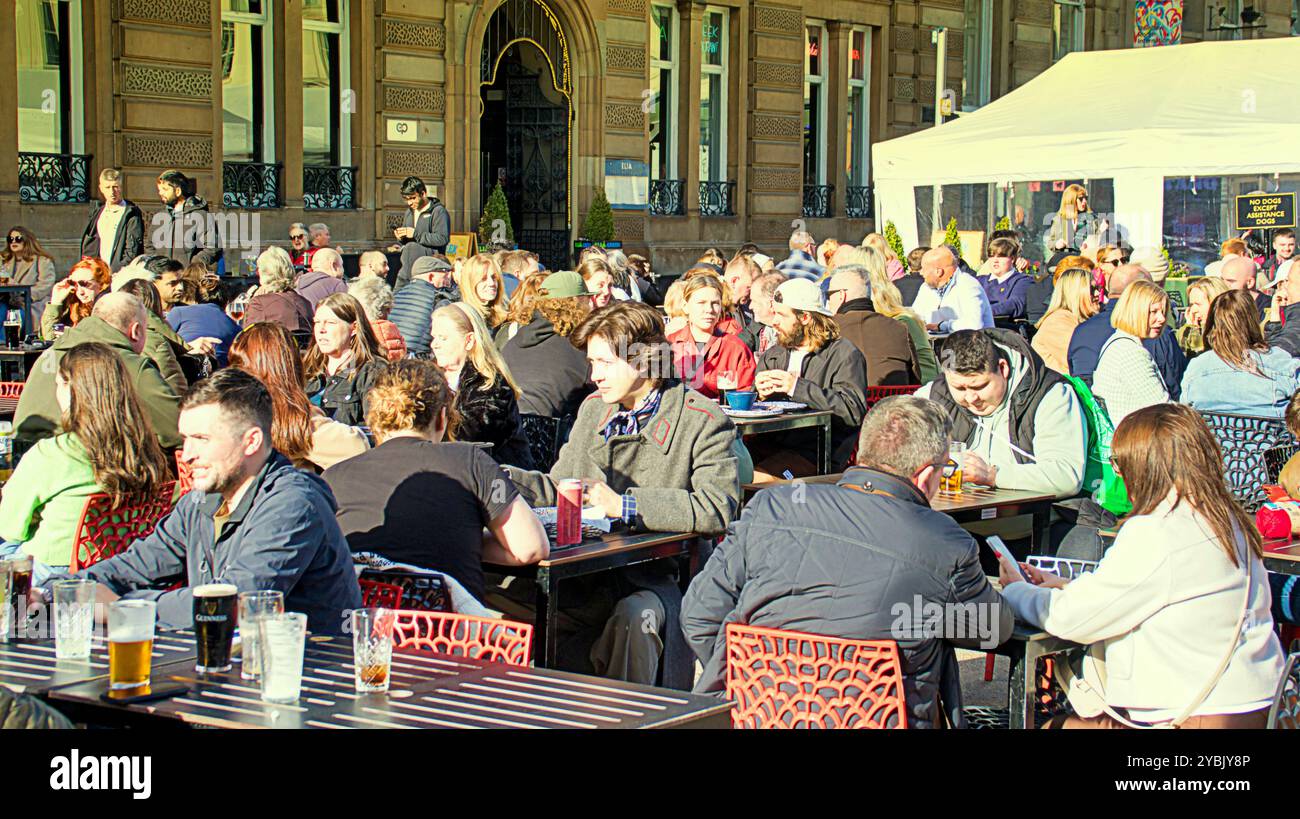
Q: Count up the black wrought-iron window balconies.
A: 7